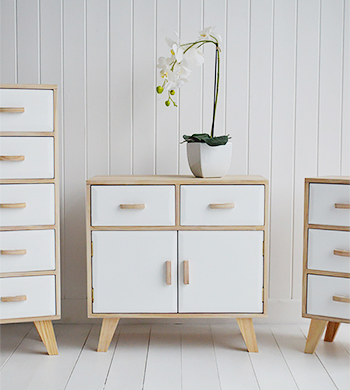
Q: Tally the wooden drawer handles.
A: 10